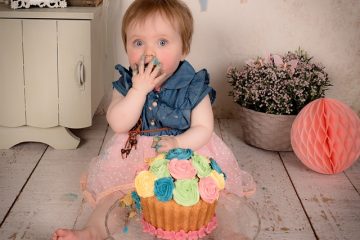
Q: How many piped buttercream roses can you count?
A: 11